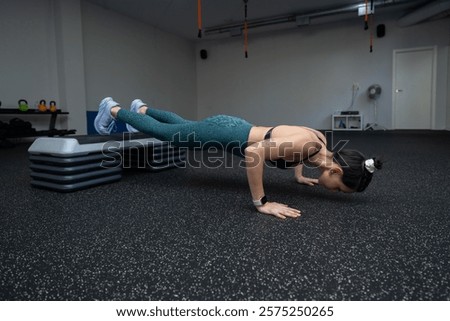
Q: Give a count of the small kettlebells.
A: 3